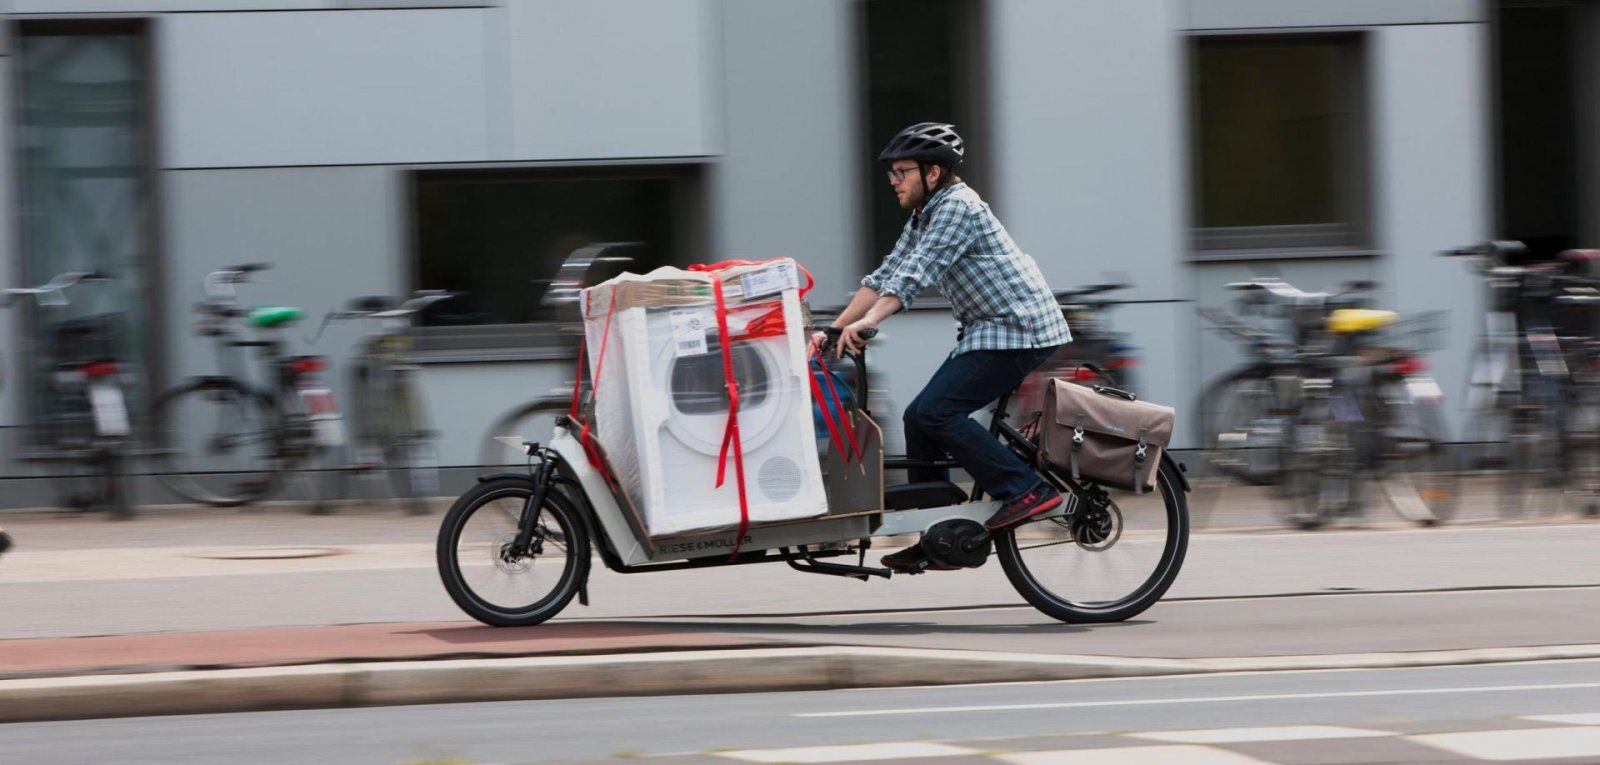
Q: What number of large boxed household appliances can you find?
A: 1